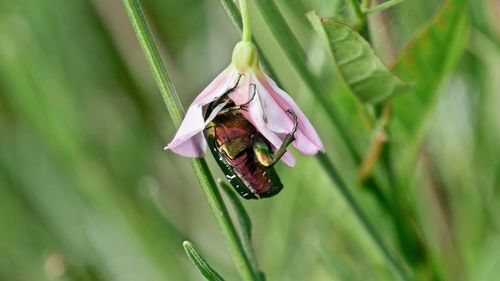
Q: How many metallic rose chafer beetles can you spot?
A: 1